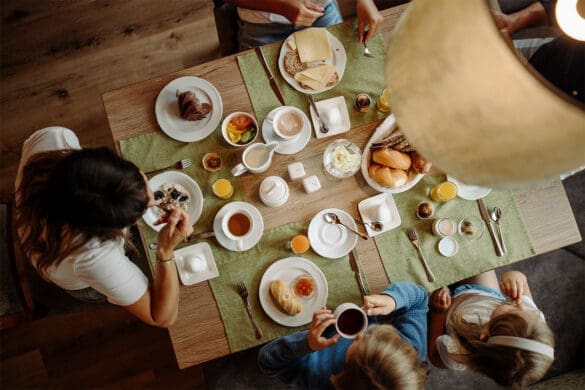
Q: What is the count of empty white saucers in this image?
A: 1